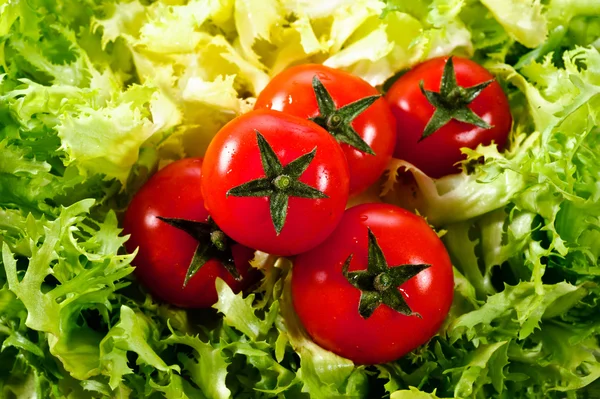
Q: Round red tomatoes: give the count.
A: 5